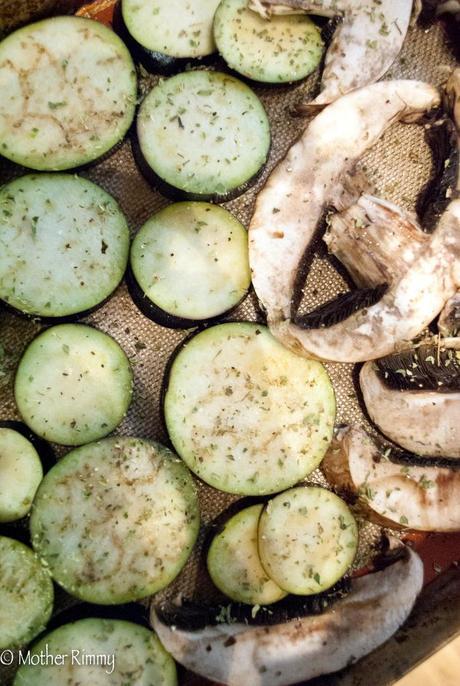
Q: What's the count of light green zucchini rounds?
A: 14